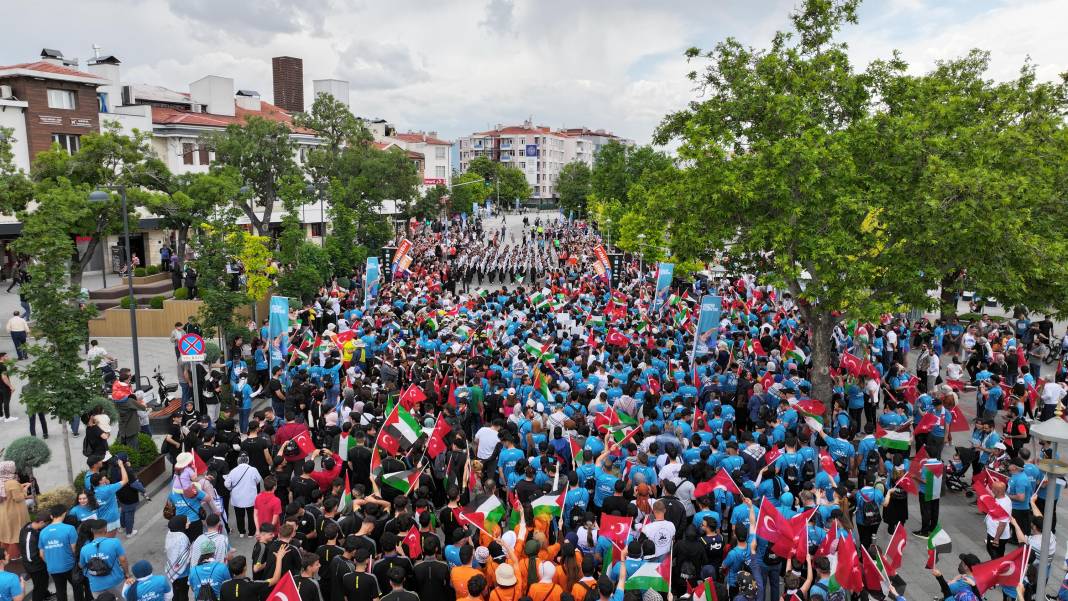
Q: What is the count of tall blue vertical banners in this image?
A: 4